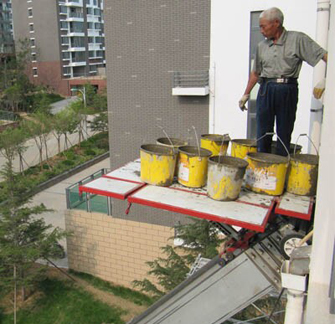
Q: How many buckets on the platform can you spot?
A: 9